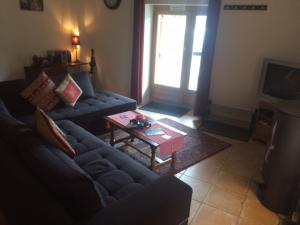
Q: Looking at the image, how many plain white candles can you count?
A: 0